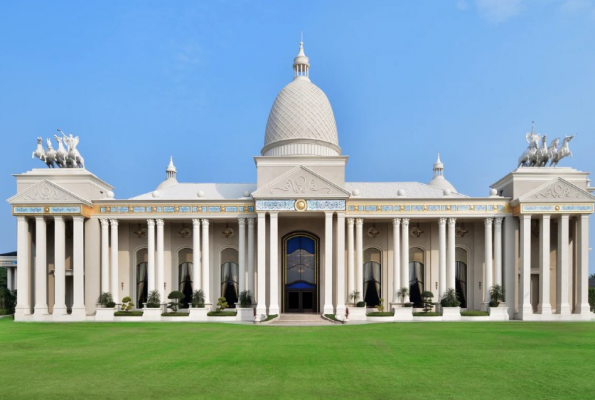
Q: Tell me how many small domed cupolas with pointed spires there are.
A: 2